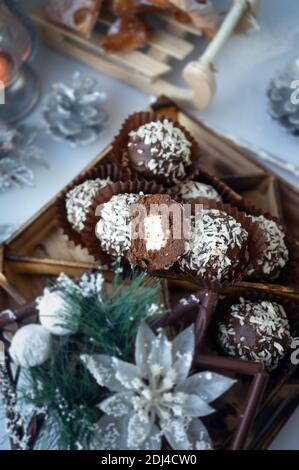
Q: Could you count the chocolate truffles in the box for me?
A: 8